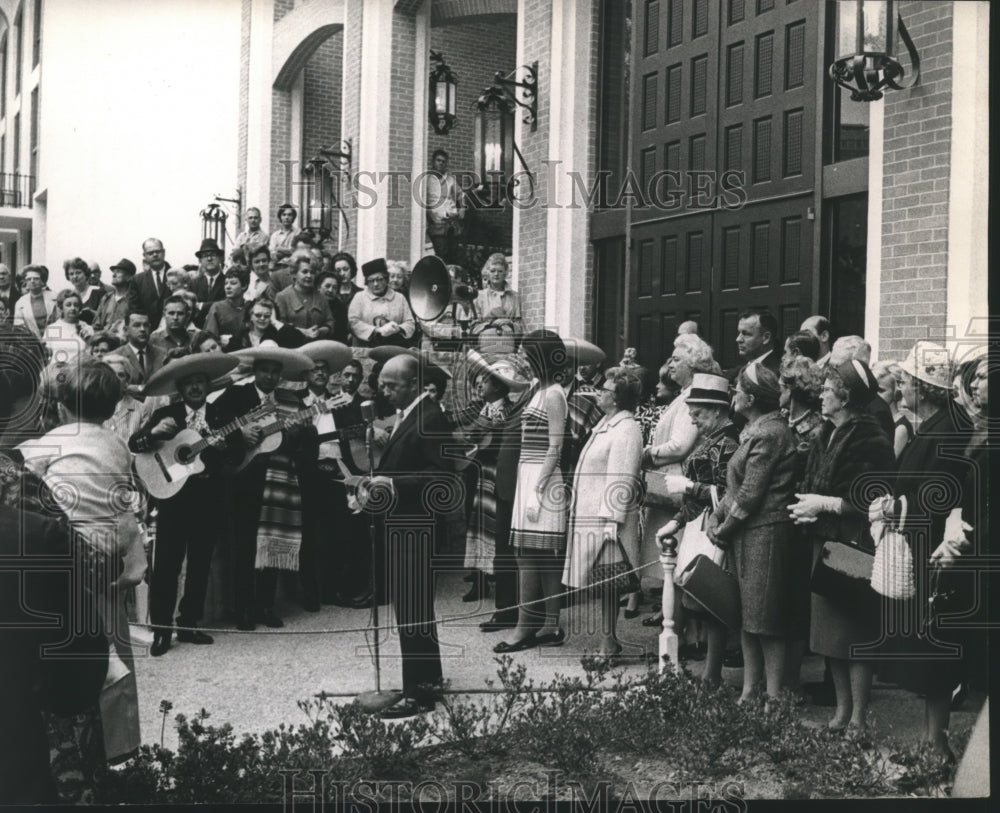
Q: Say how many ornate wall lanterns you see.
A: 5